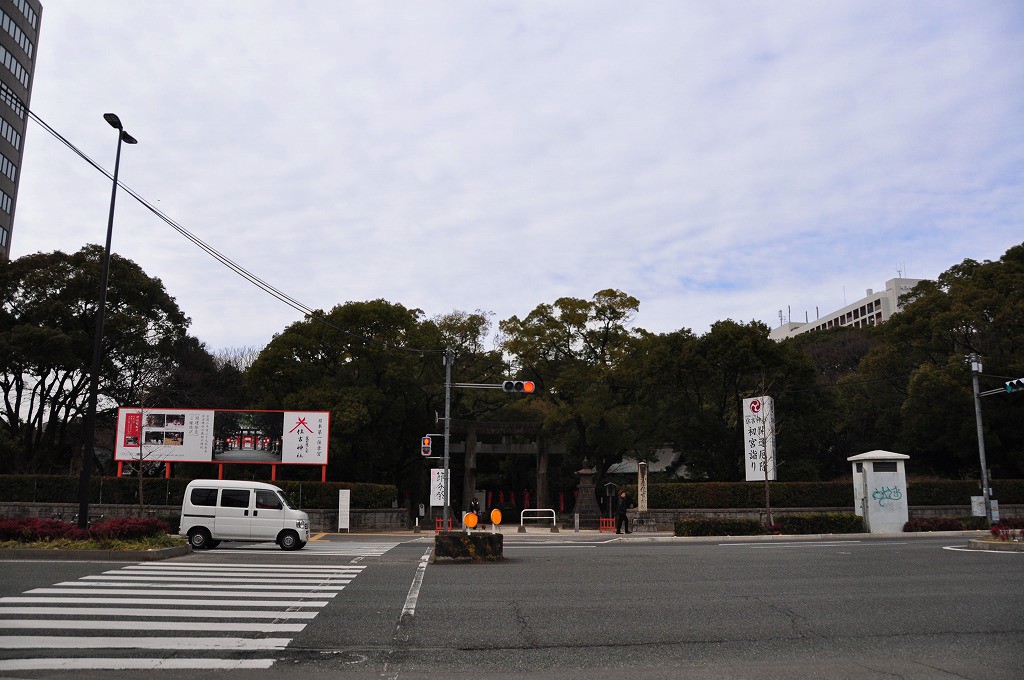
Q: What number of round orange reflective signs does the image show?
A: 2